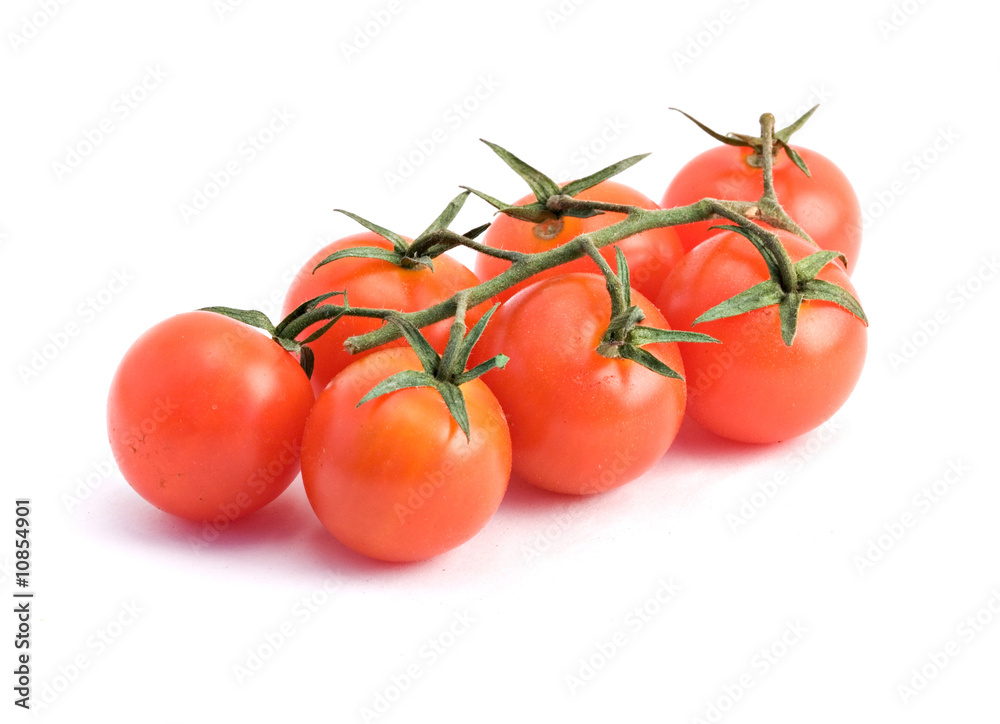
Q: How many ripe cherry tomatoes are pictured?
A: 7